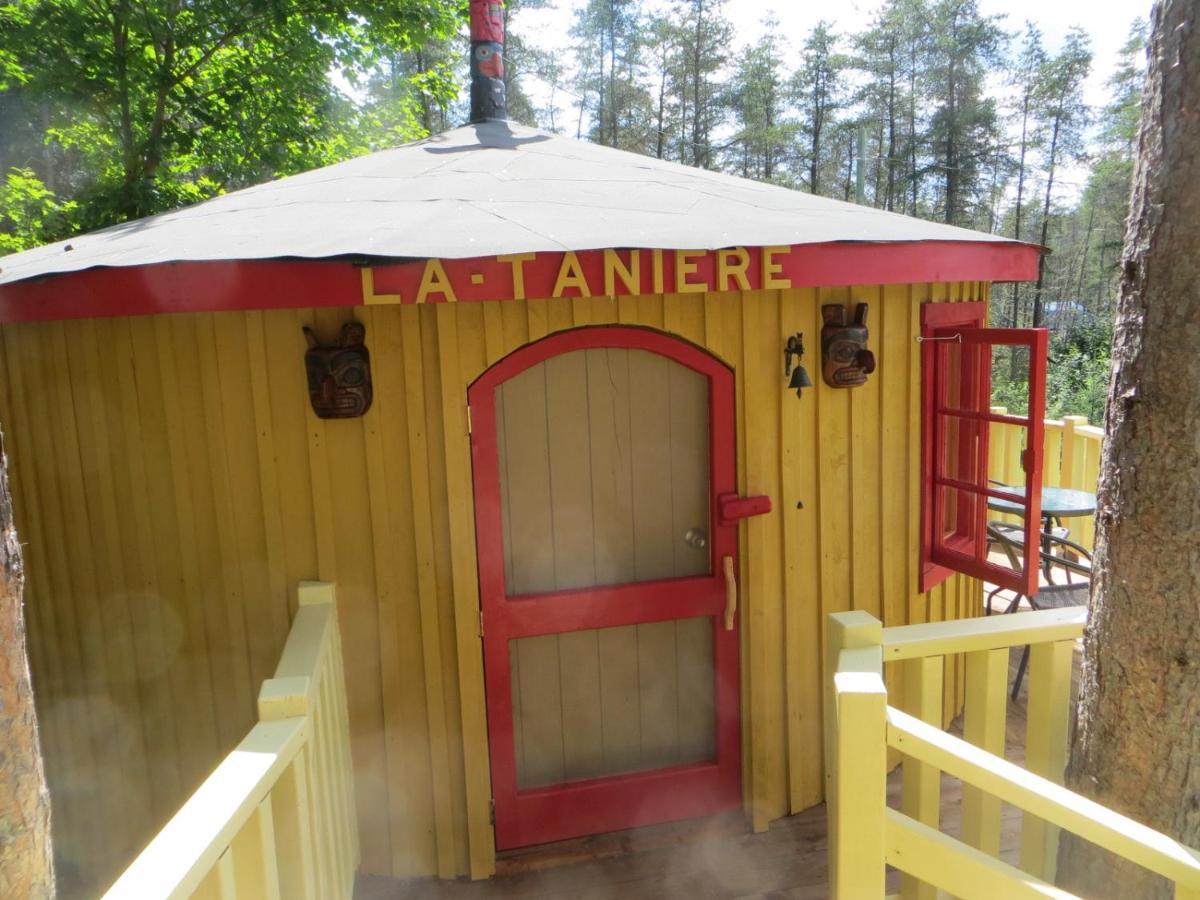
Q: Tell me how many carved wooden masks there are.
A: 2